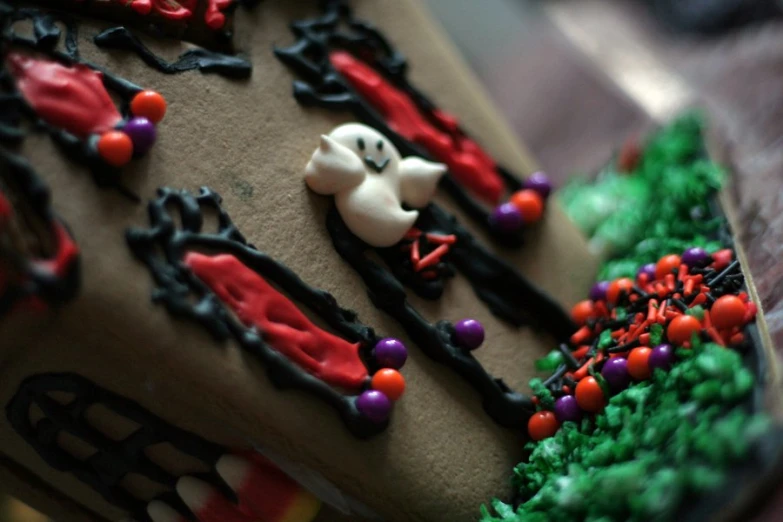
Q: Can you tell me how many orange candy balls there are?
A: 12